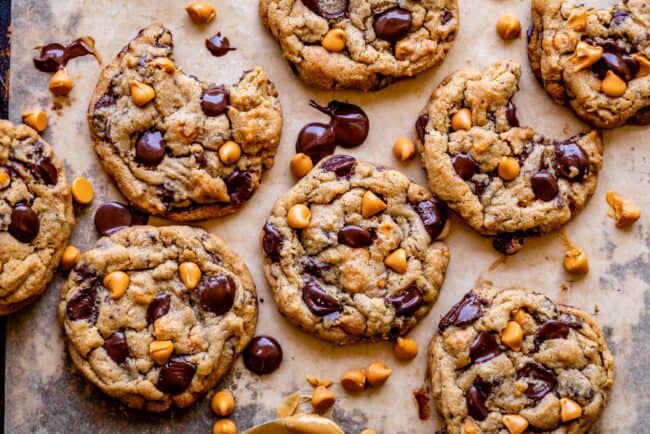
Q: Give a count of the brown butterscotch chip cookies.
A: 8